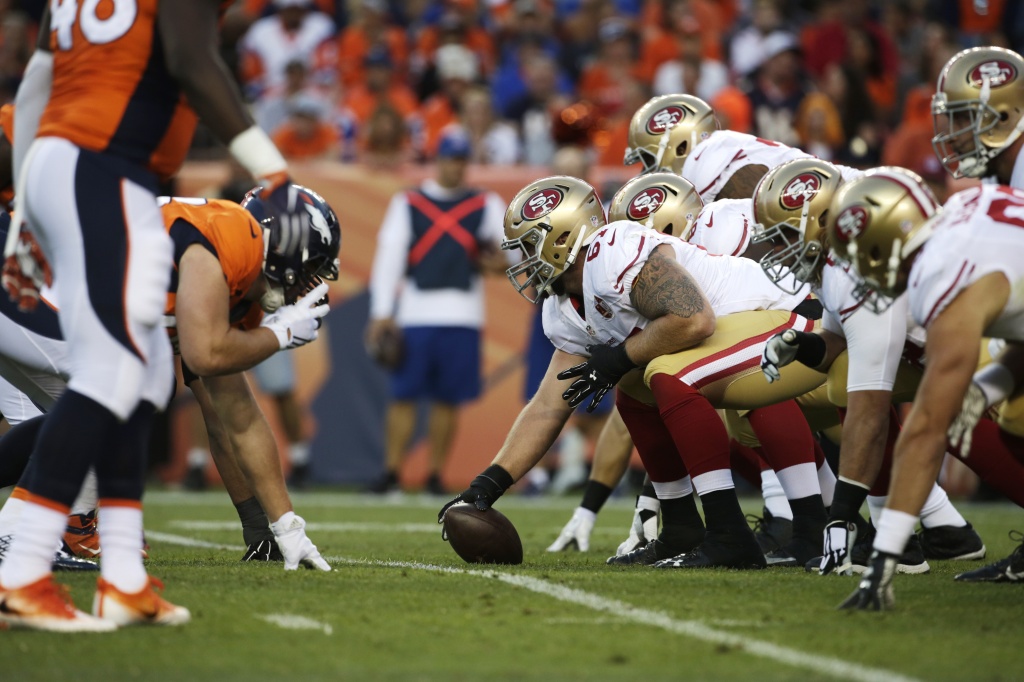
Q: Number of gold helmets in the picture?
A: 6